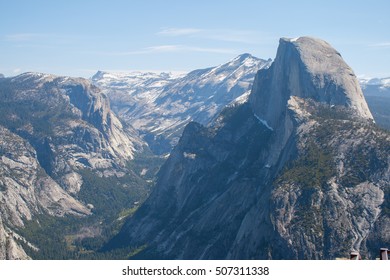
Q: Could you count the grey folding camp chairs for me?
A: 0